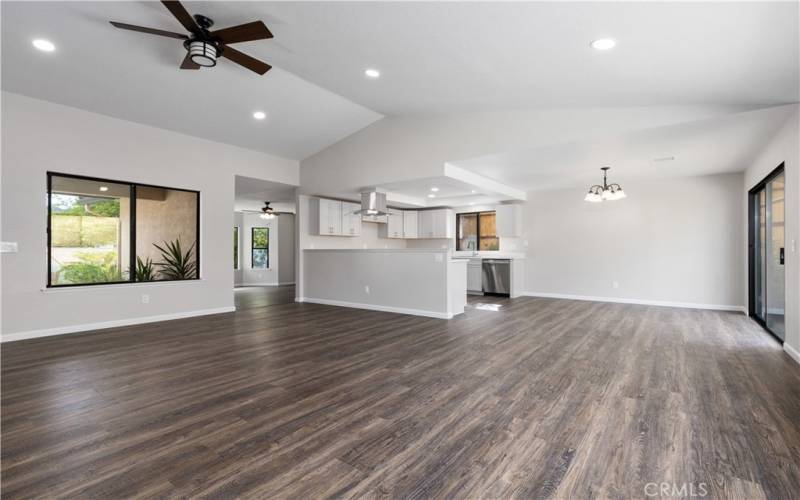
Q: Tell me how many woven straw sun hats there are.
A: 0